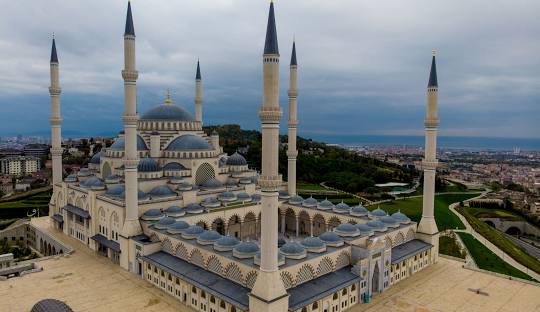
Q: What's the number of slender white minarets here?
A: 6